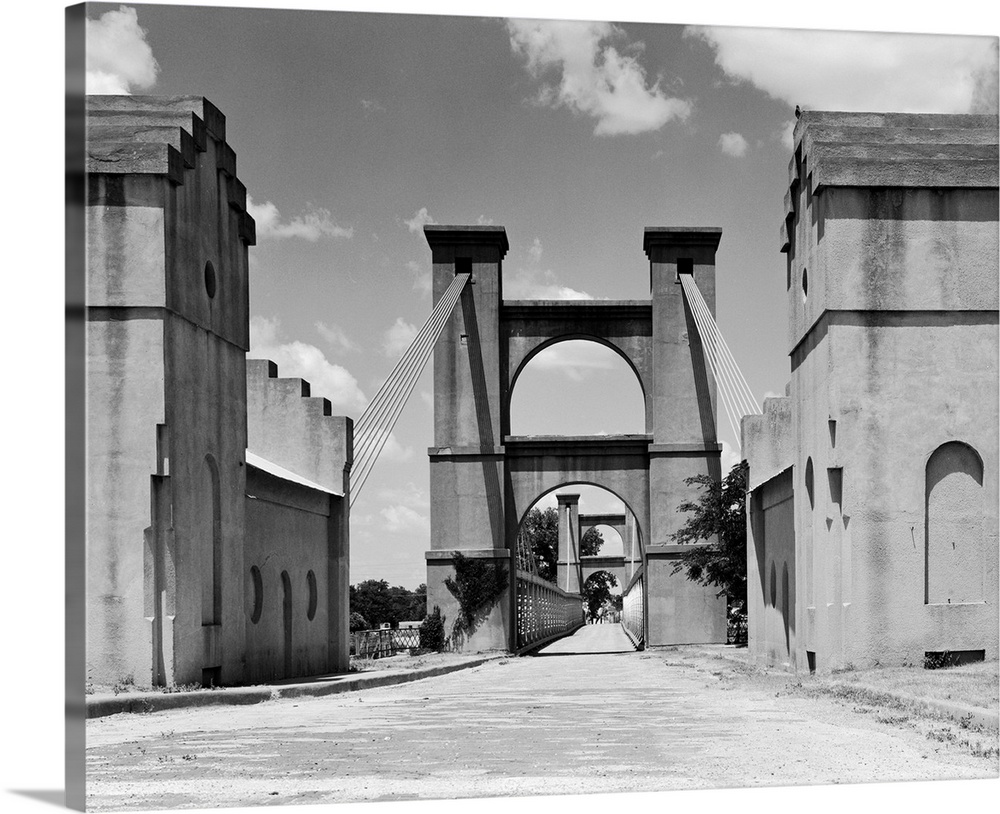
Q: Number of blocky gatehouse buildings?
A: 2